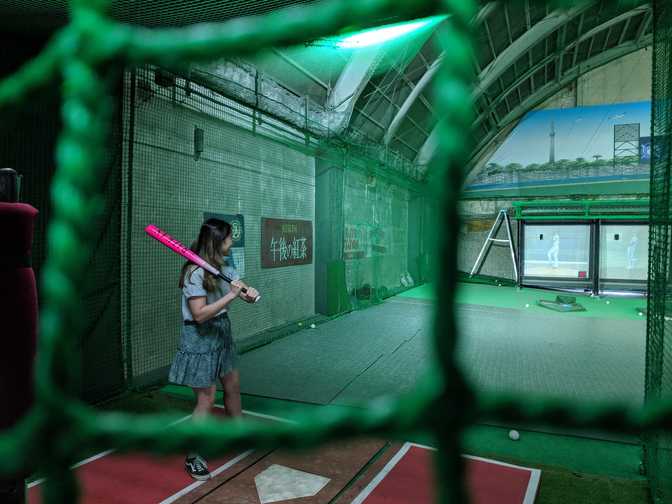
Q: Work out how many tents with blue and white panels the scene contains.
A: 0